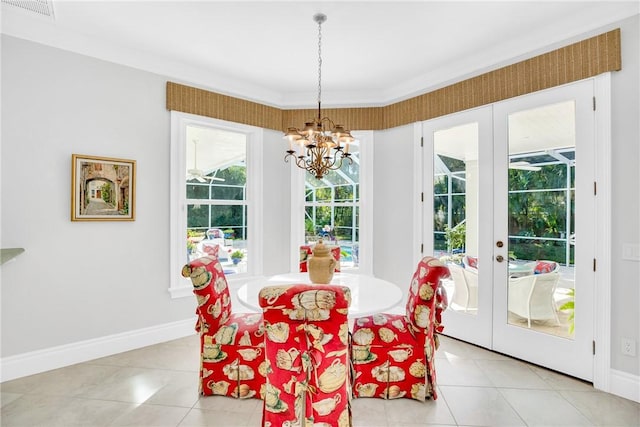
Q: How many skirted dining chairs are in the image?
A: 4